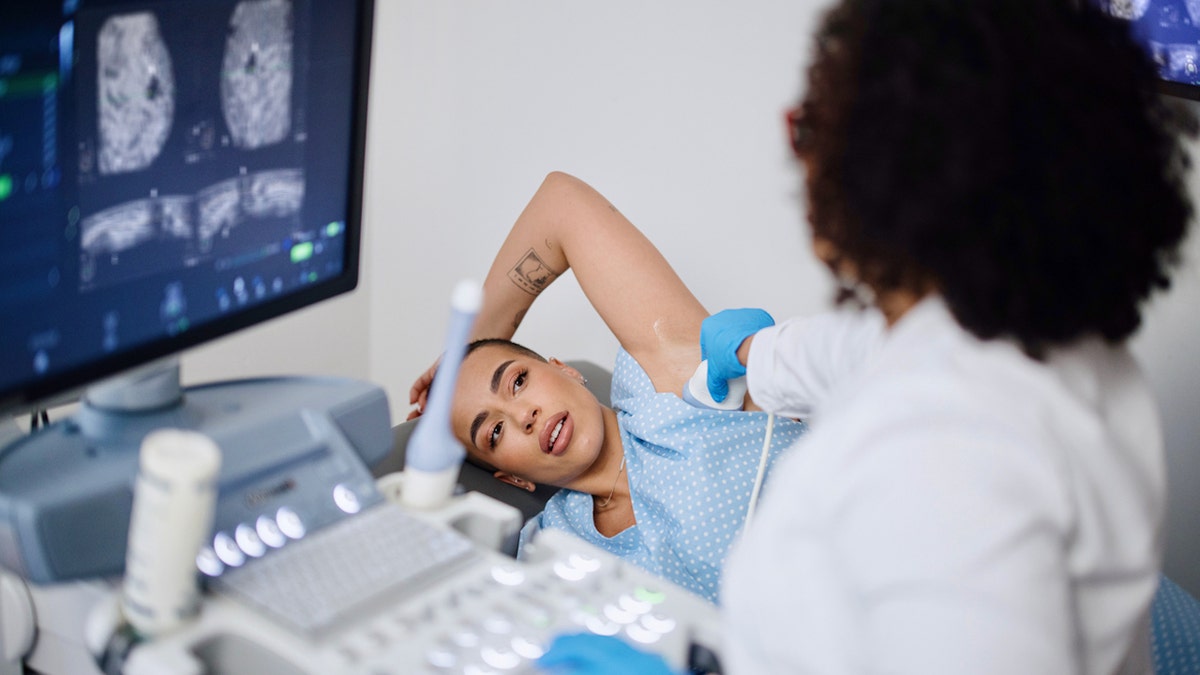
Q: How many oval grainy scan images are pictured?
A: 2